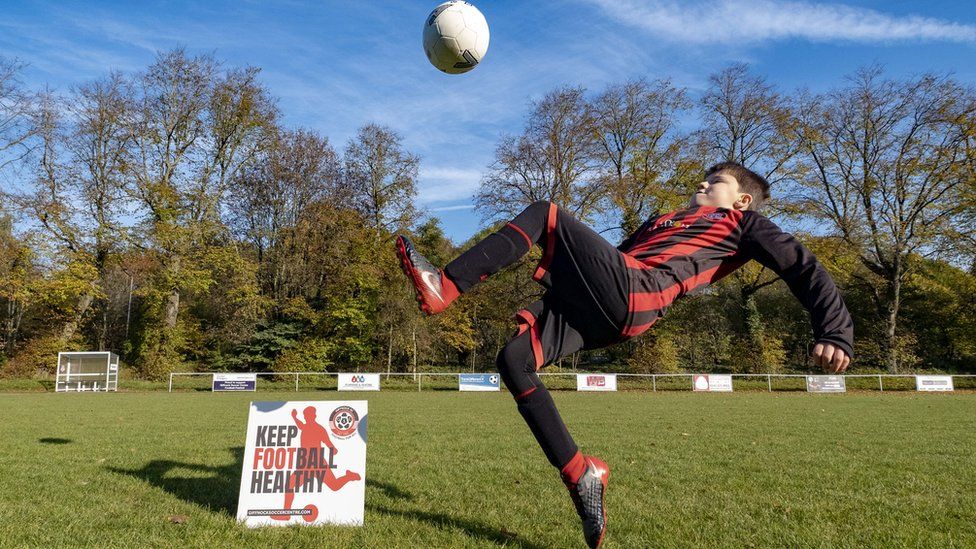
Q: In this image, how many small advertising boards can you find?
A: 7